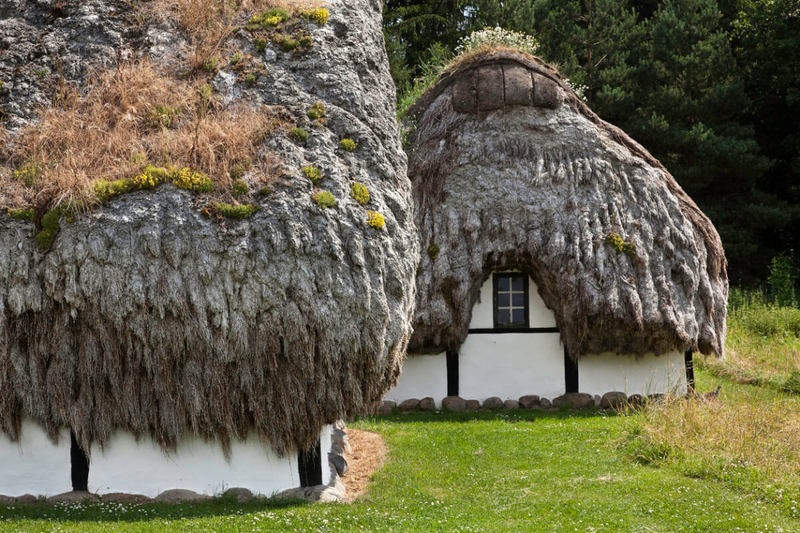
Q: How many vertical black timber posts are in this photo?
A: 5